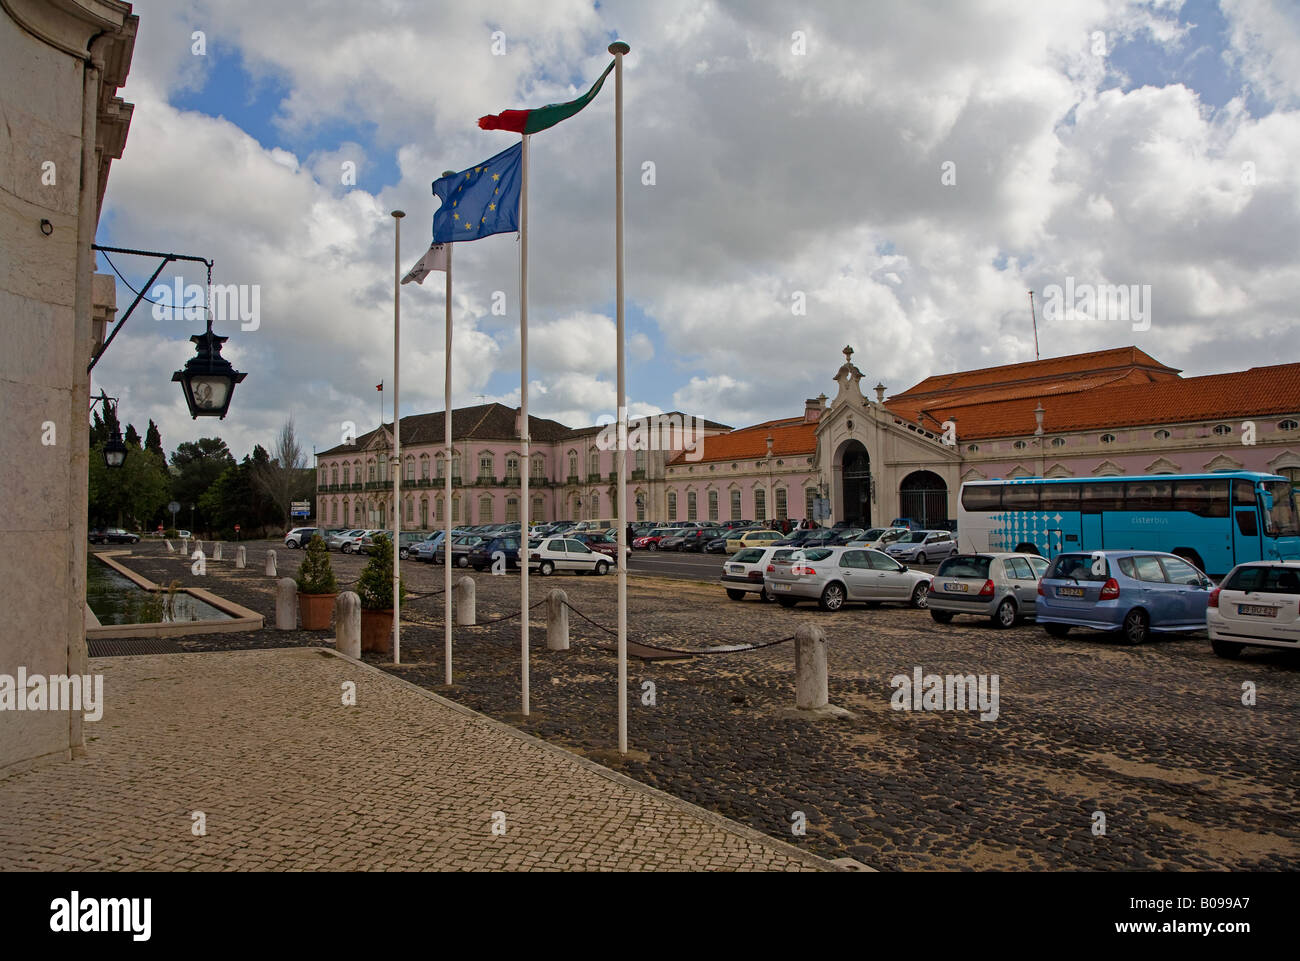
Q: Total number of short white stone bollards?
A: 11